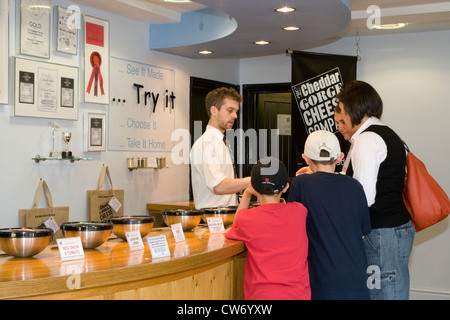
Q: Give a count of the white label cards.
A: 5